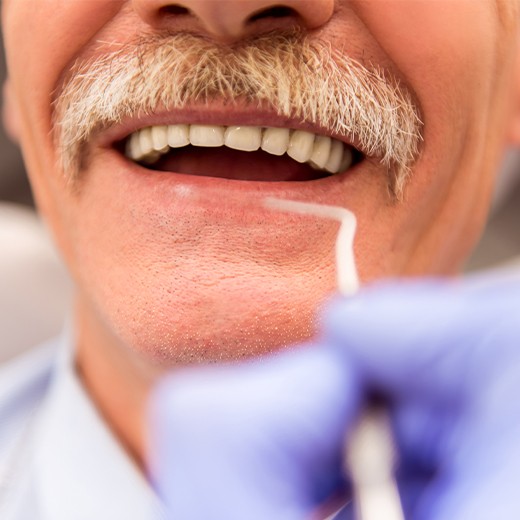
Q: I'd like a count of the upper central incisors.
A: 2